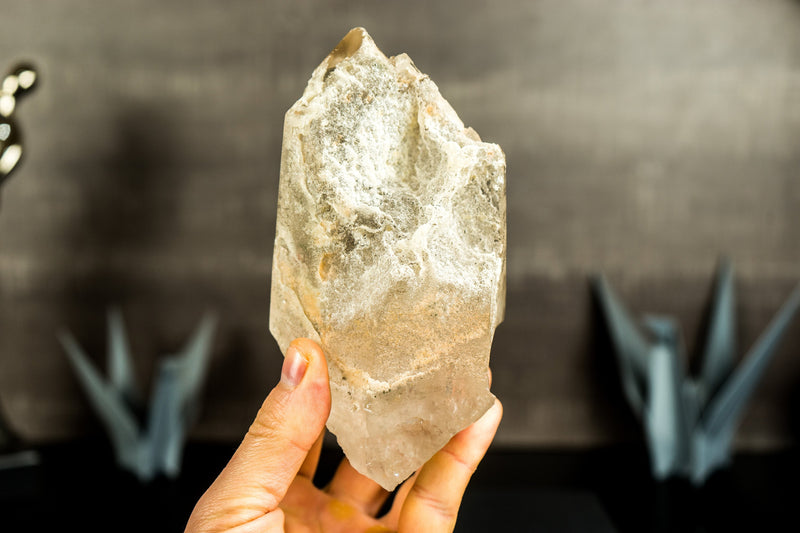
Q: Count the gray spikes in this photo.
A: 6